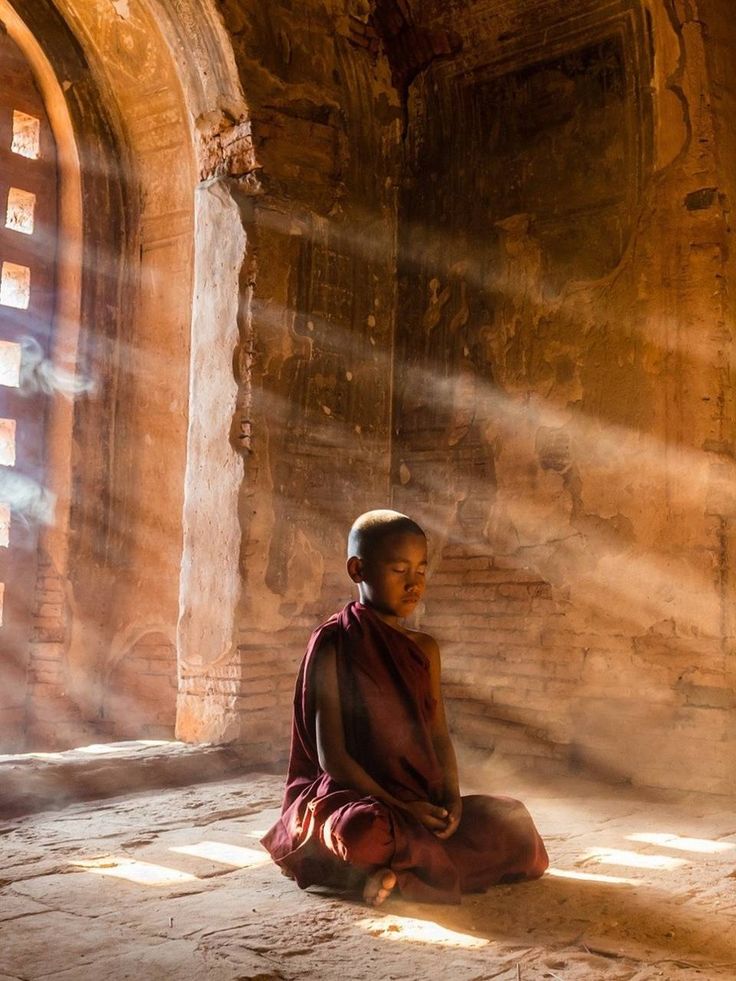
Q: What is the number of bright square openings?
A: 7